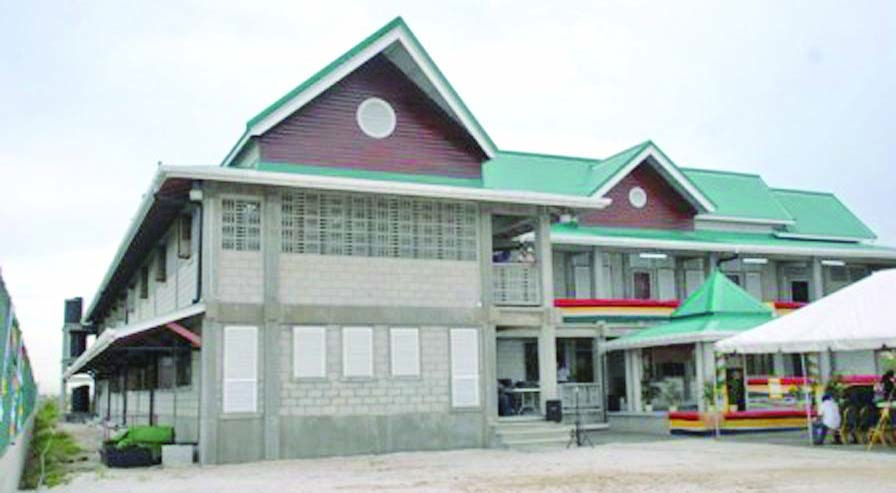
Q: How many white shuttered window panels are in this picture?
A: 5